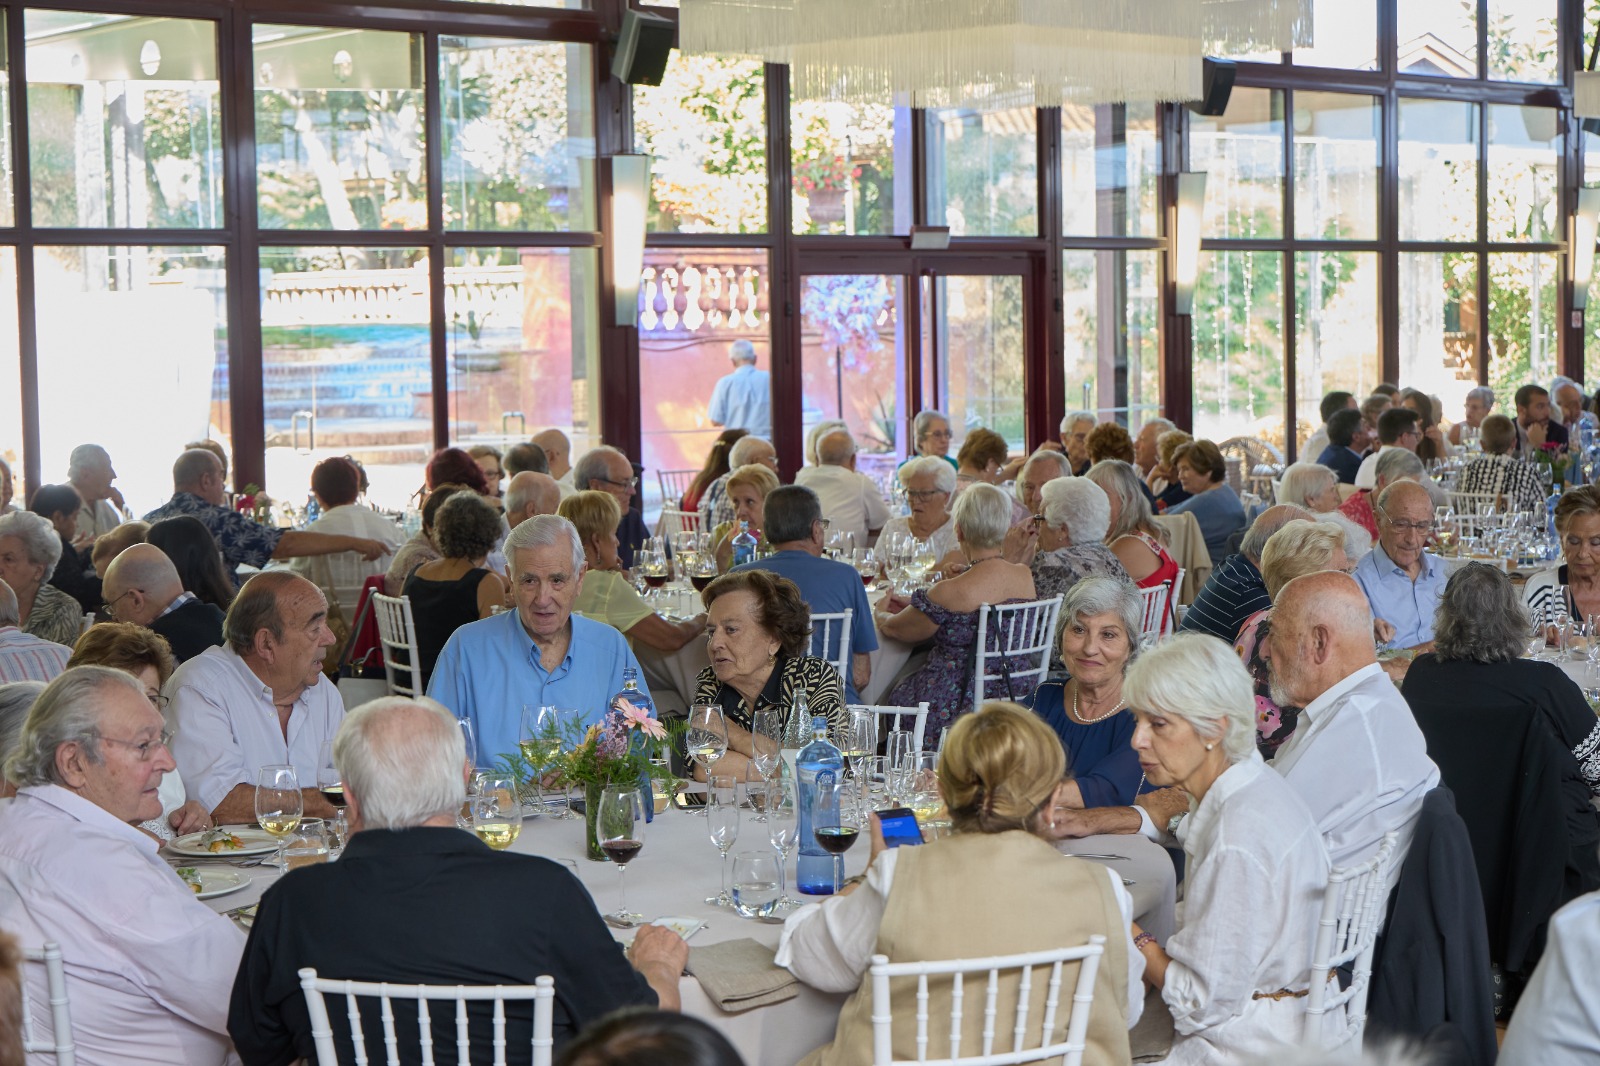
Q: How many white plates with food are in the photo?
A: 2